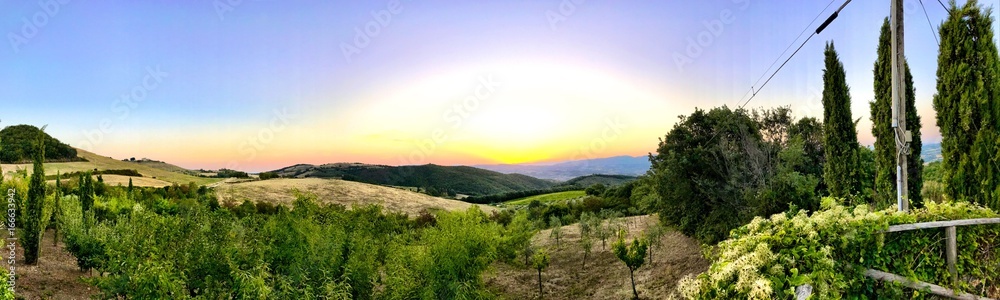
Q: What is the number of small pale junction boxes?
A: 1